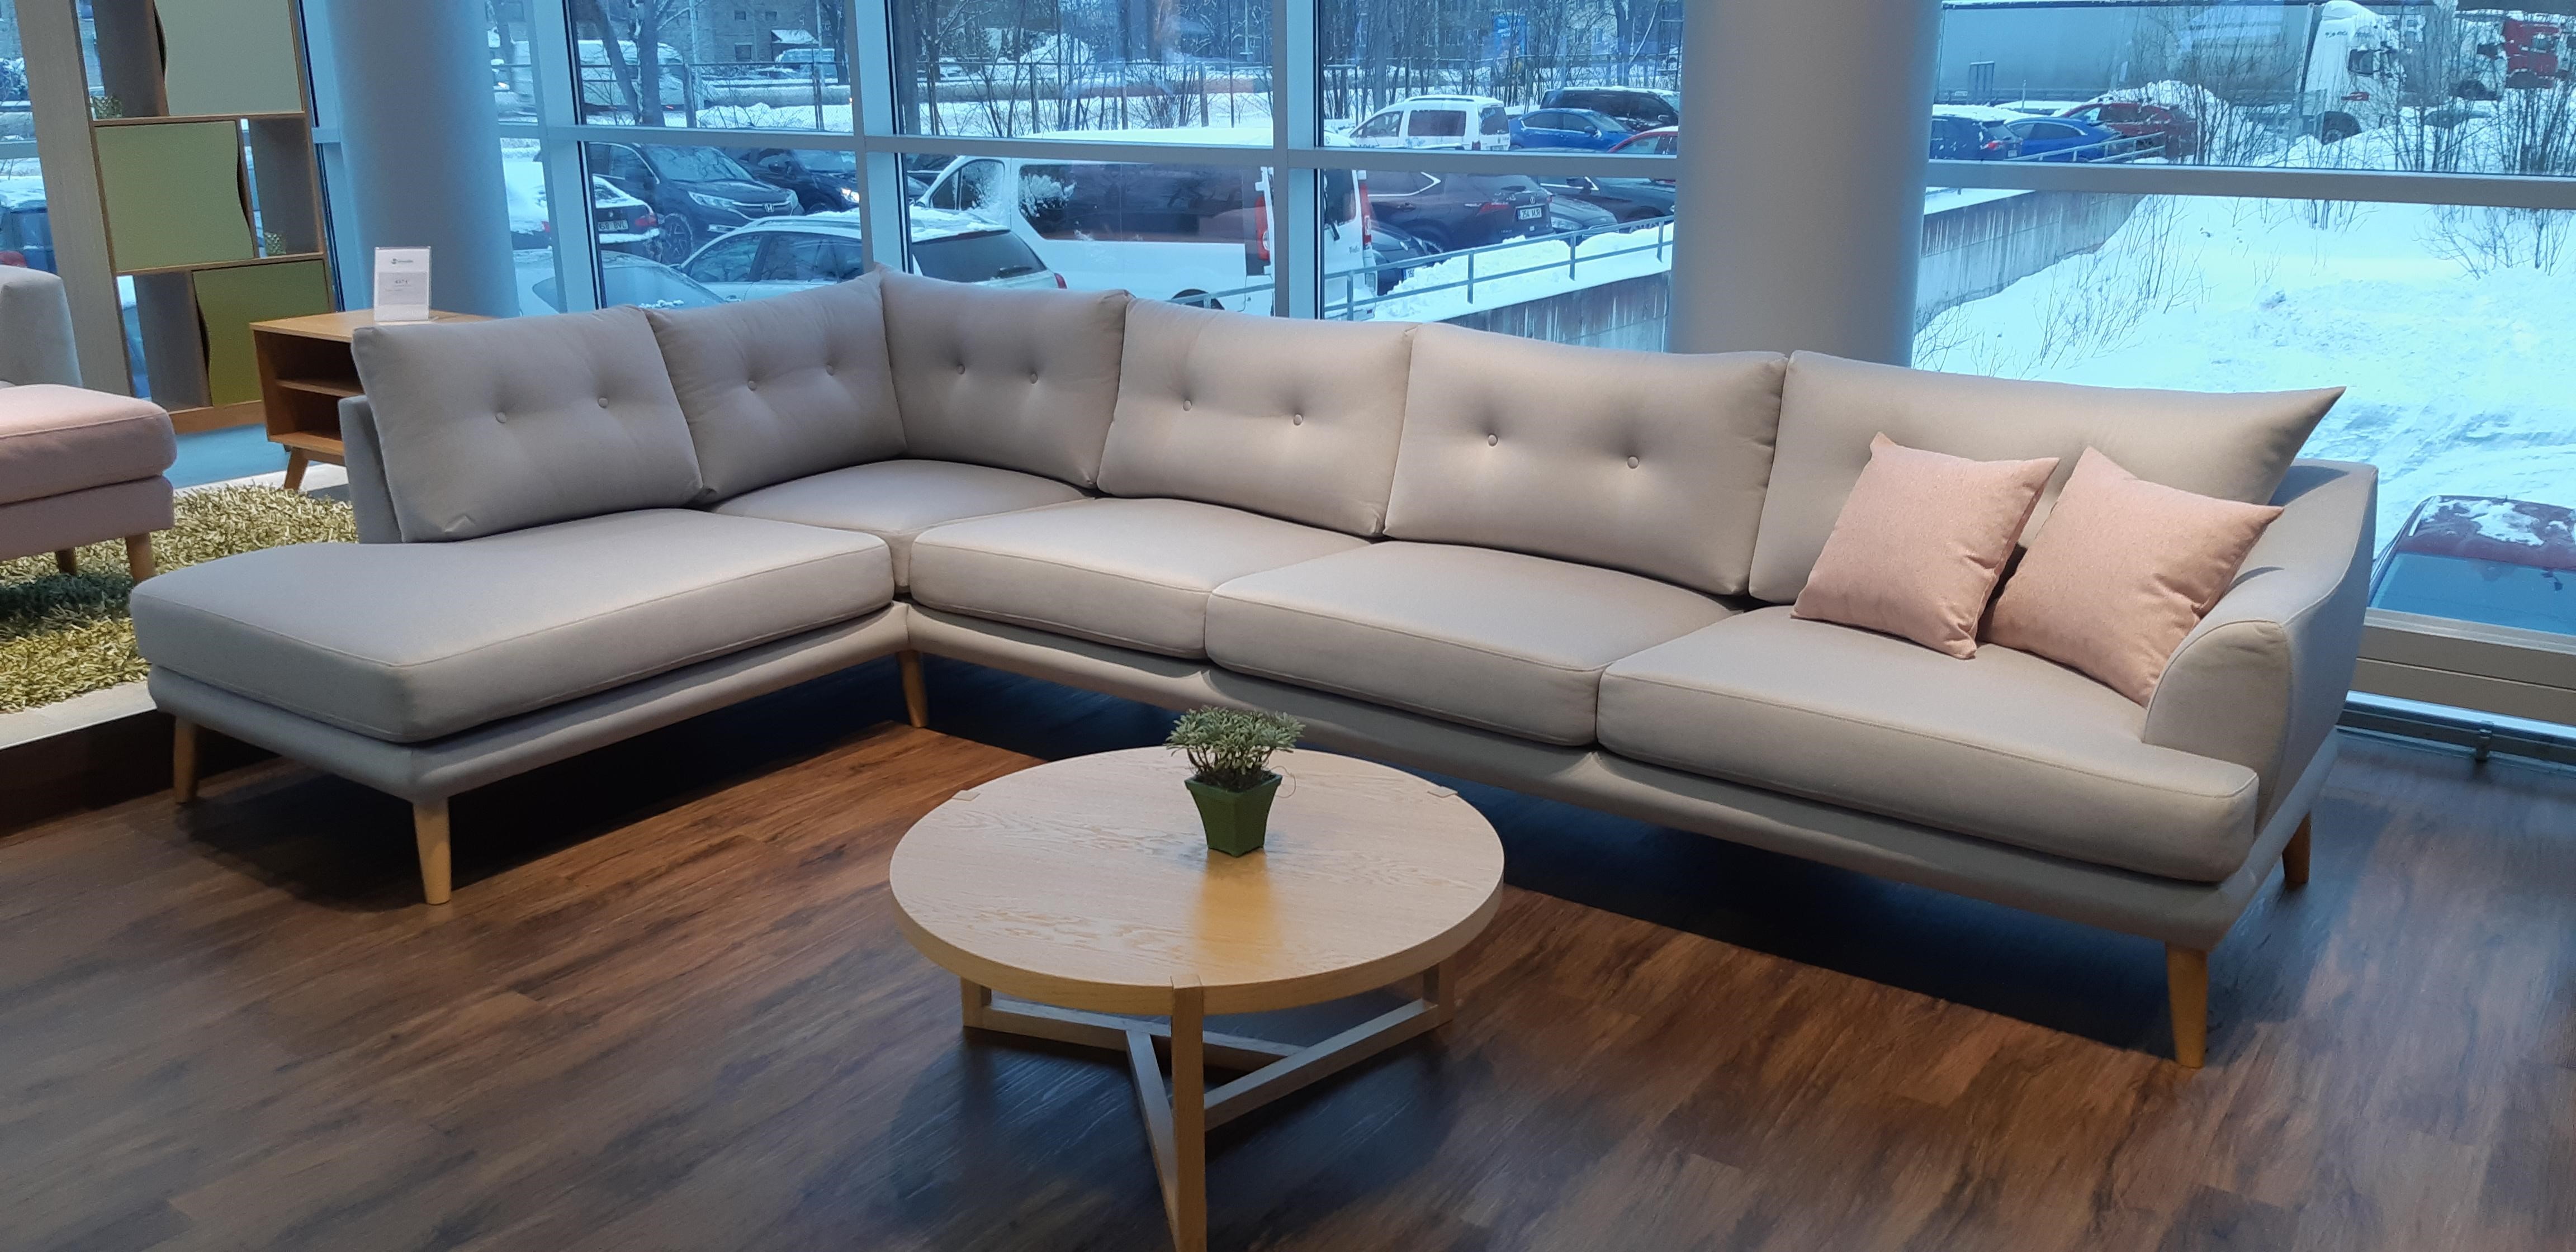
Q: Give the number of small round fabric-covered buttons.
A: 10